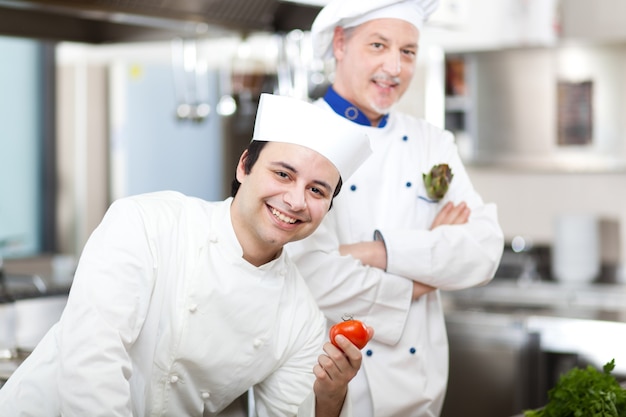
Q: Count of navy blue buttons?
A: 5